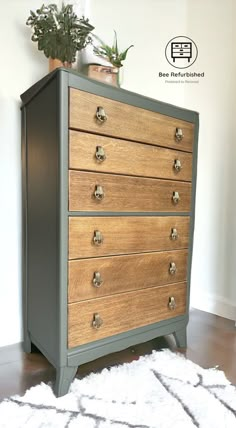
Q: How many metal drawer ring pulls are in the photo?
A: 12